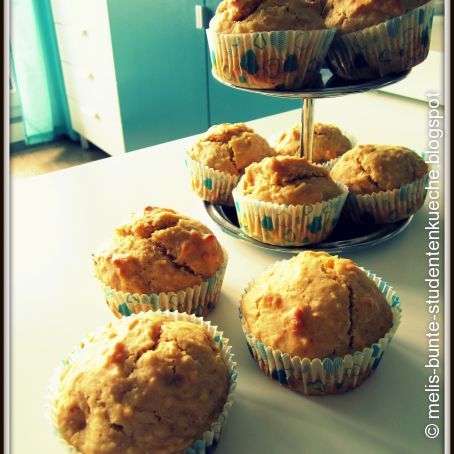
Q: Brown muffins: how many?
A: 9